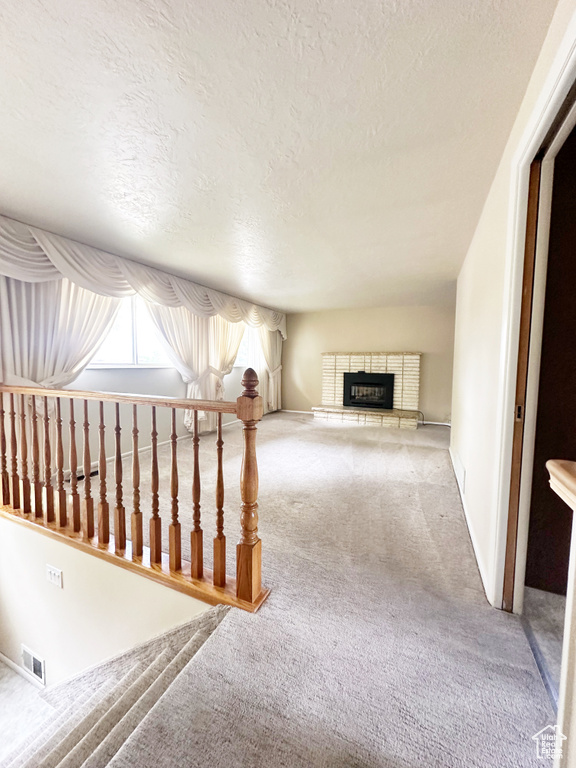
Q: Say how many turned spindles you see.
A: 15